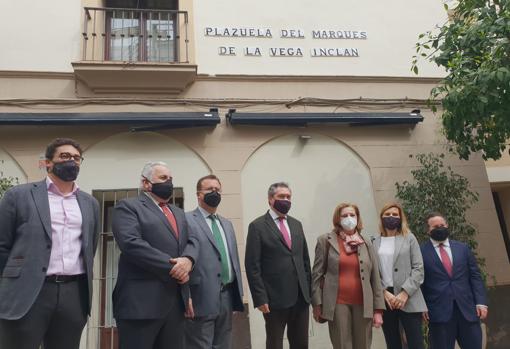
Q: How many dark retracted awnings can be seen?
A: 2